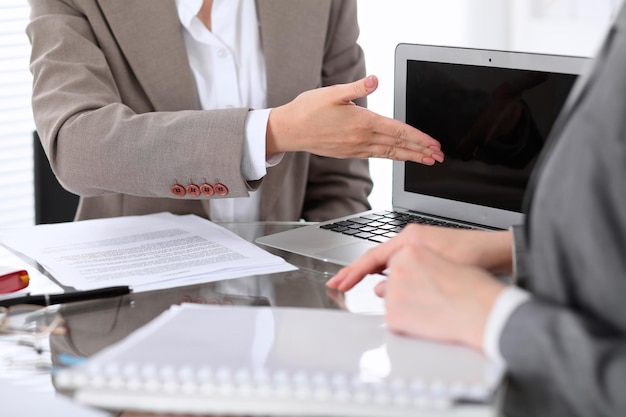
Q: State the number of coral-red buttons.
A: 4